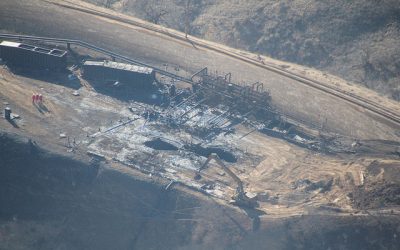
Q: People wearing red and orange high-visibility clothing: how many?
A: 3